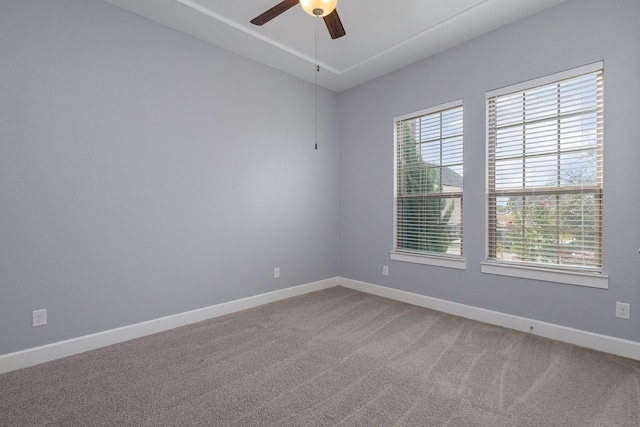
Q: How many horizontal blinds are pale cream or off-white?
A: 2